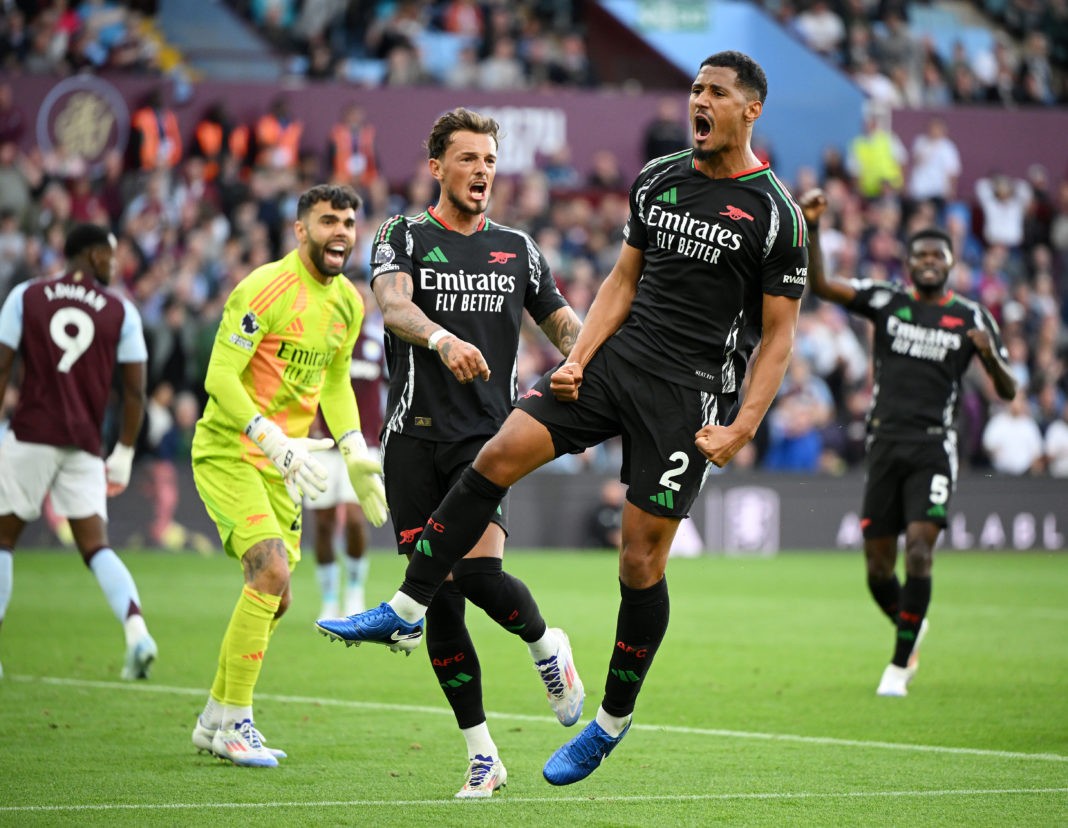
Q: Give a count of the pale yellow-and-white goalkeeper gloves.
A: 2